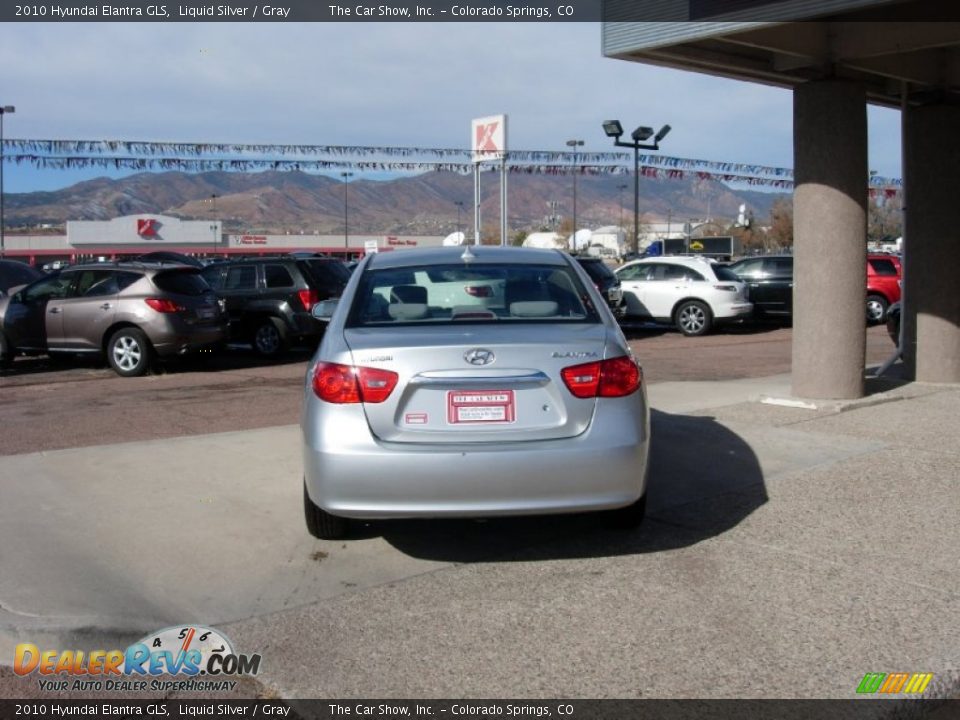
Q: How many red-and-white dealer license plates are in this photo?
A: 1